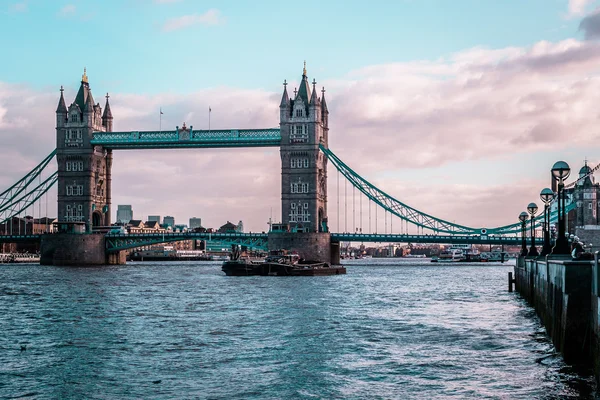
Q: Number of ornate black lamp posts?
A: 4